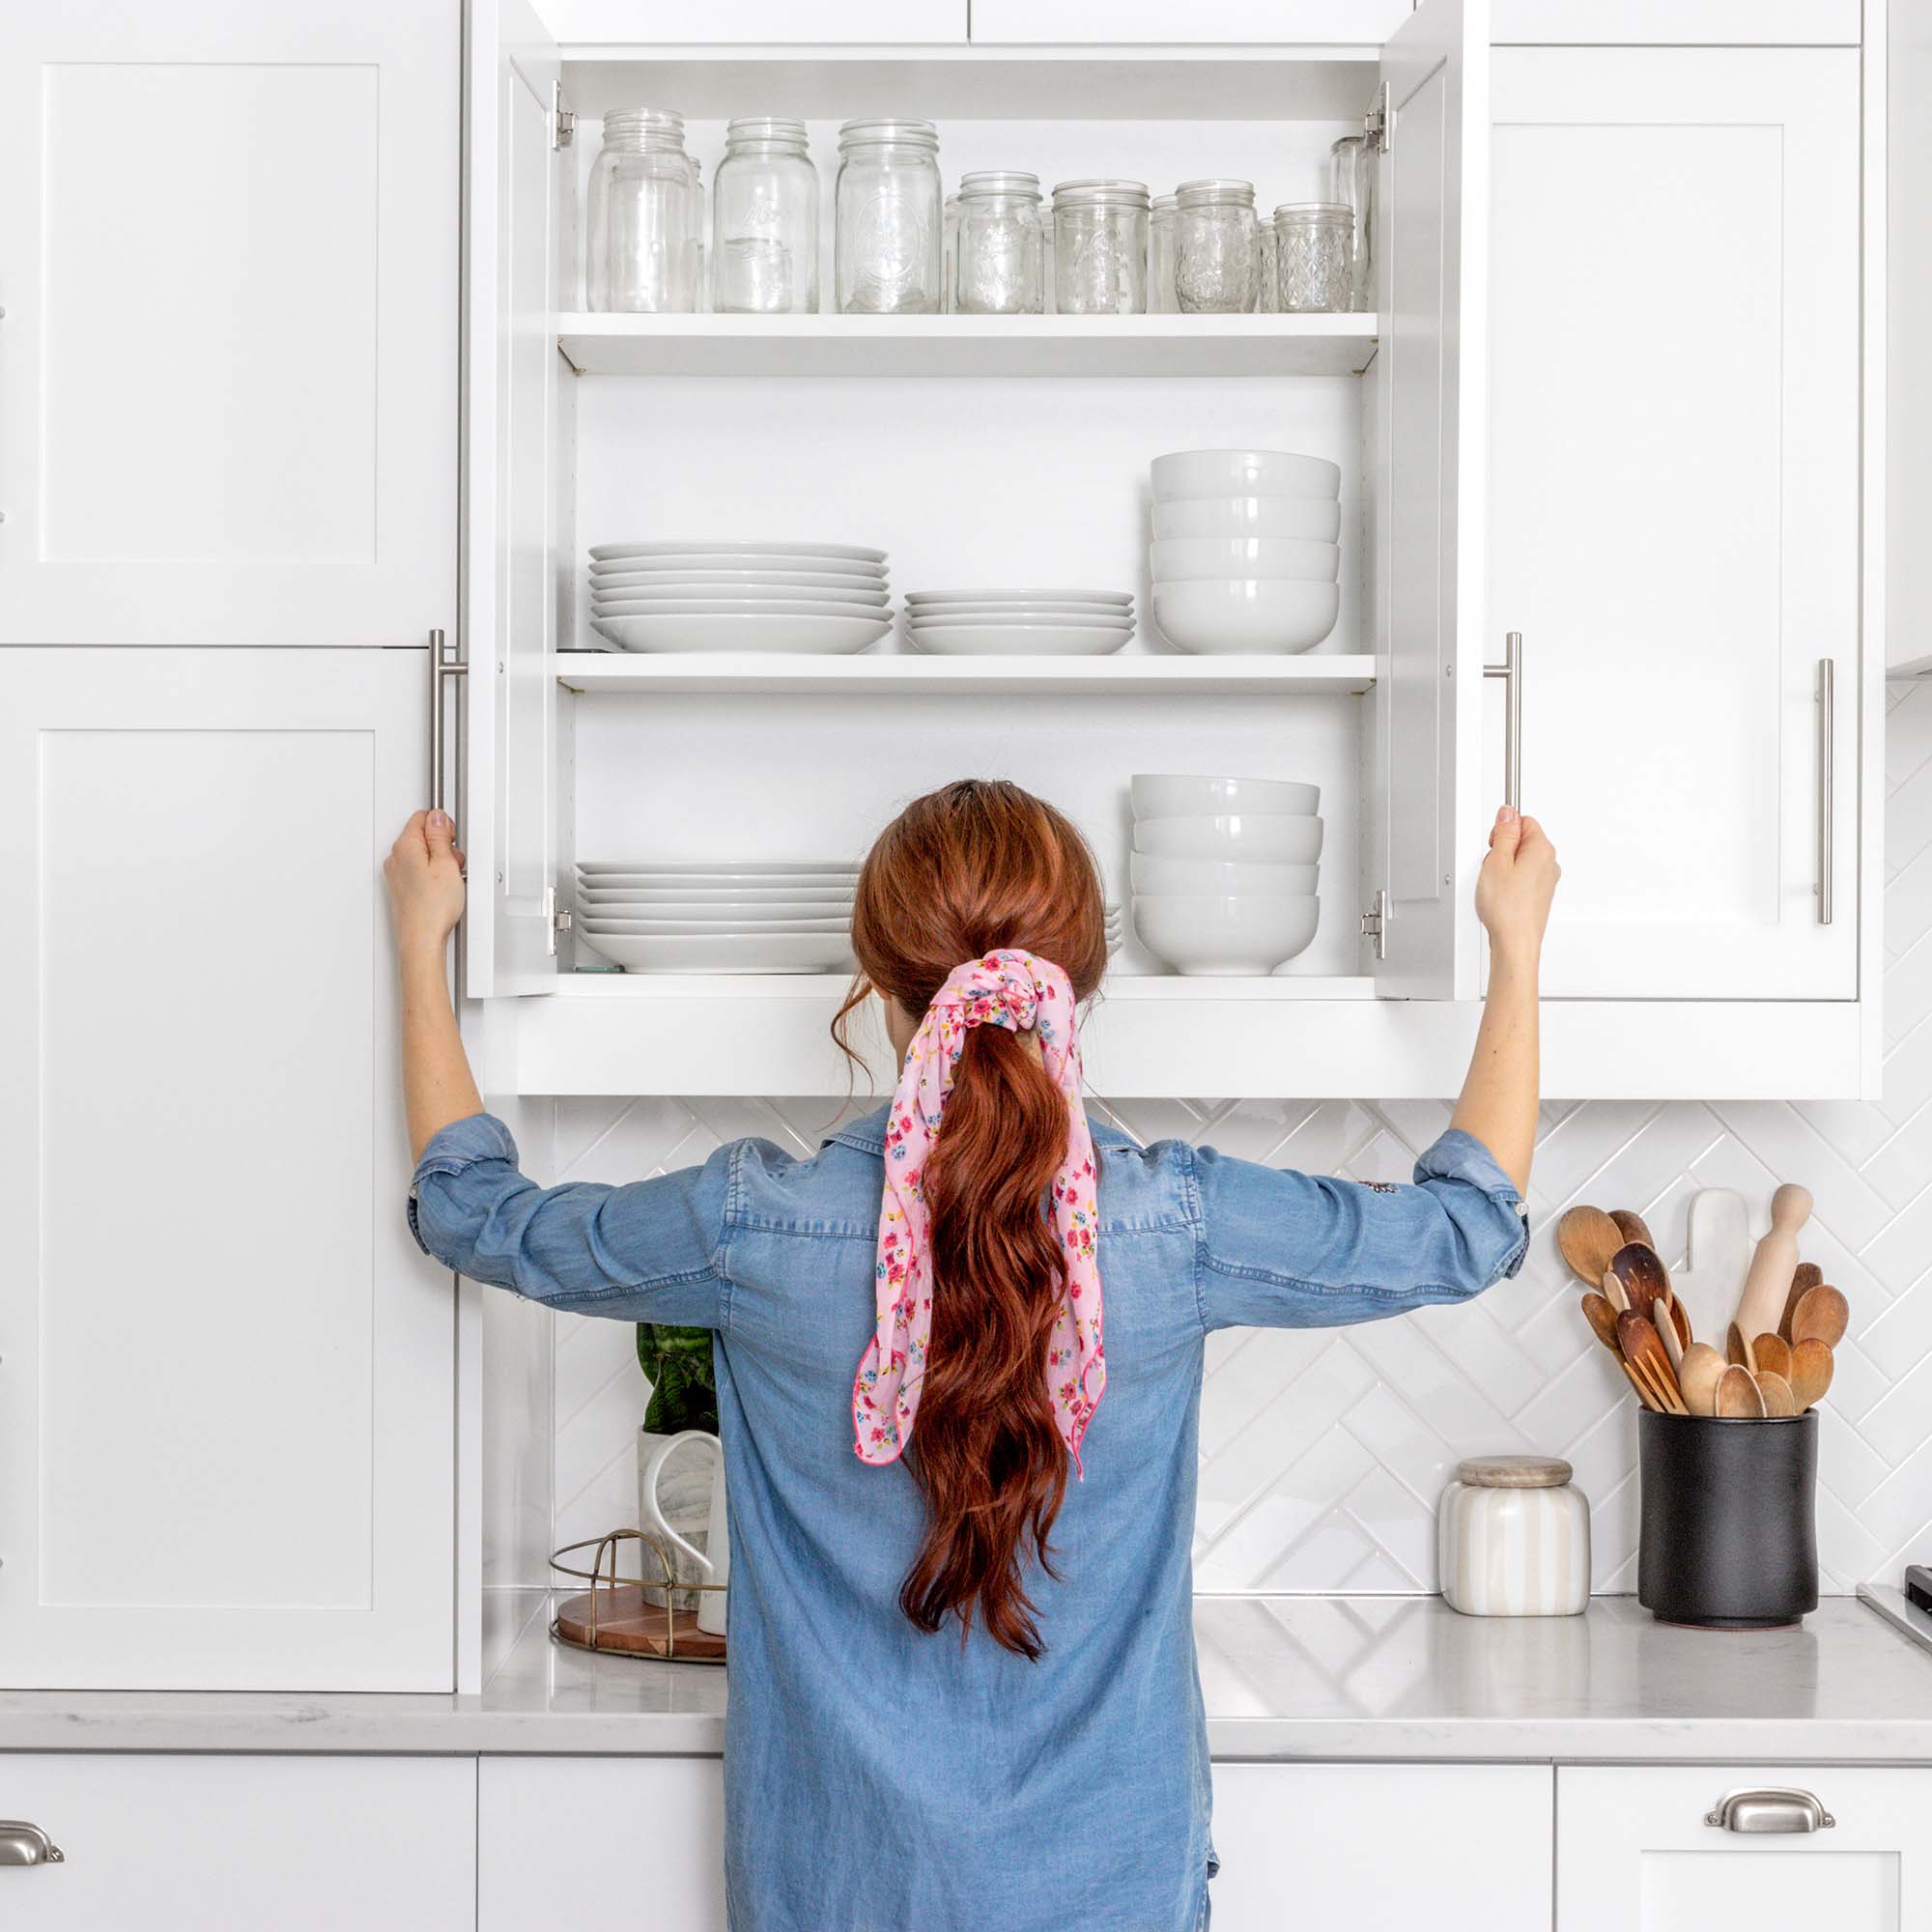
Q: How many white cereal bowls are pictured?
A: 8